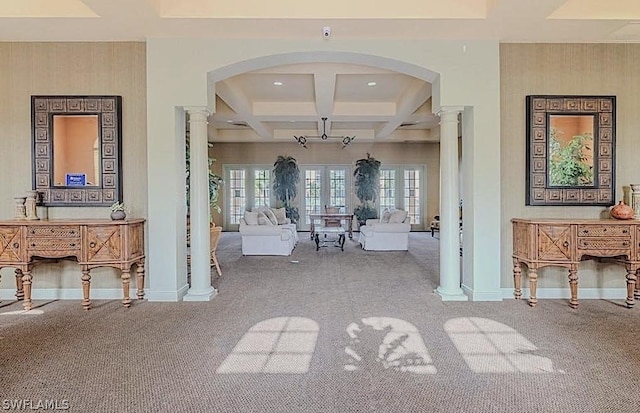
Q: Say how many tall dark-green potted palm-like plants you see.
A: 2